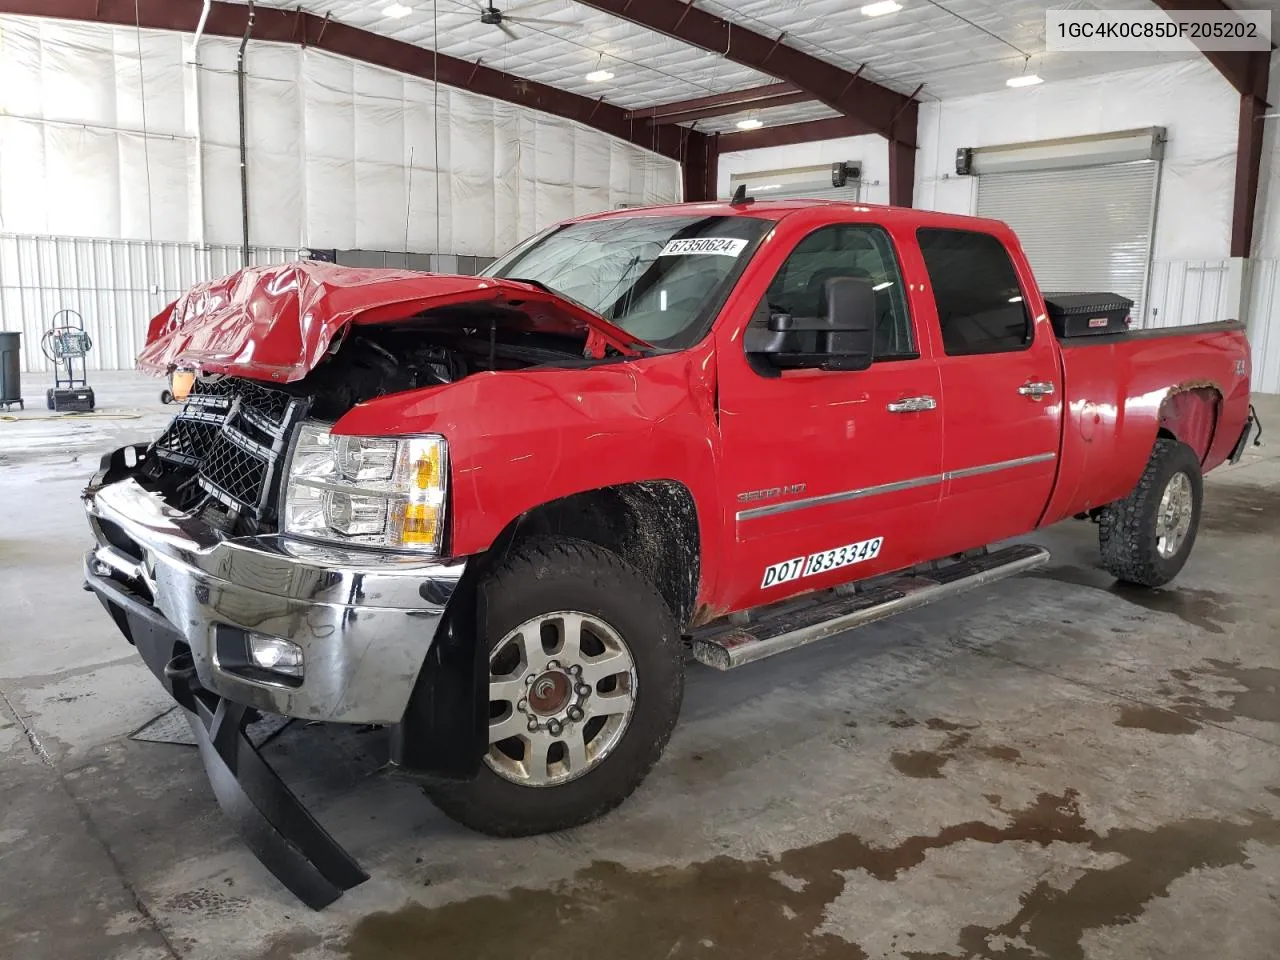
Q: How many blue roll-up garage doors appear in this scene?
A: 0